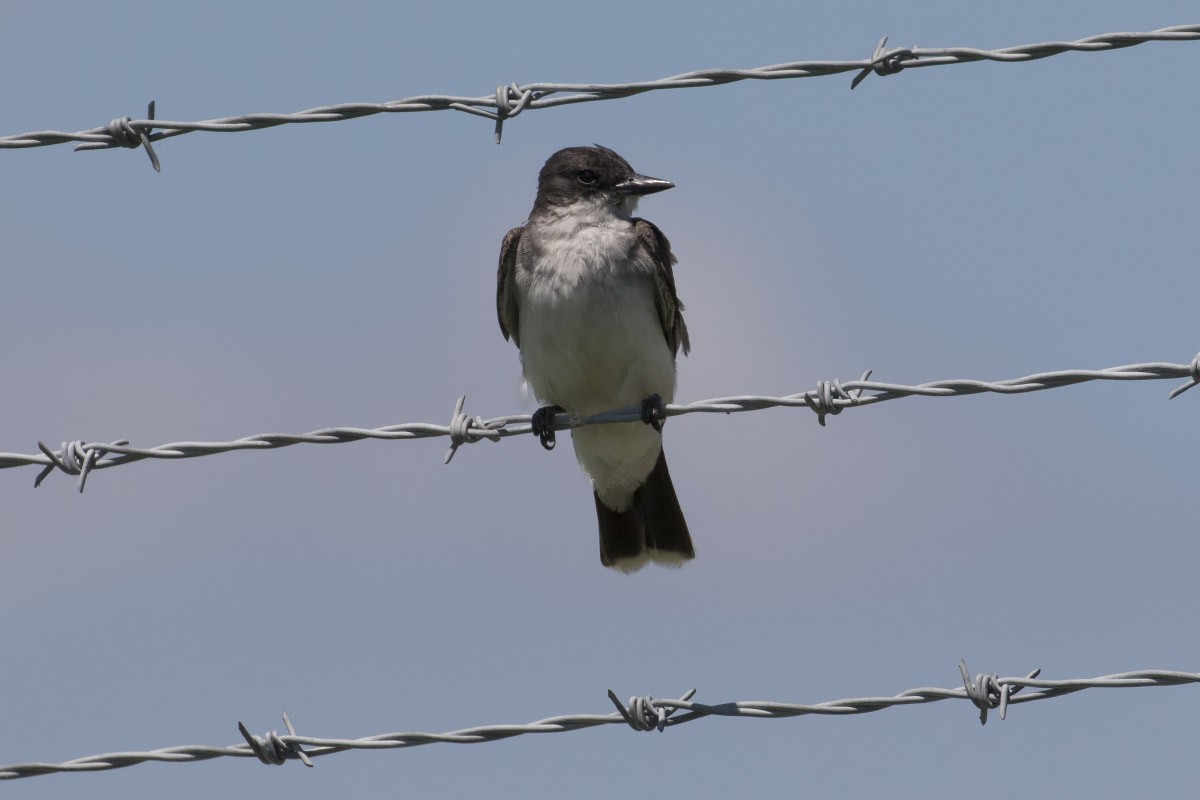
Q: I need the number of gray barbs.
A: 10